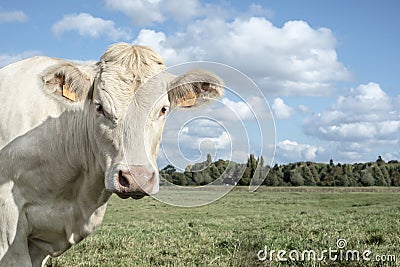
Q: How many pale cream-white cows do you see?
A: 1